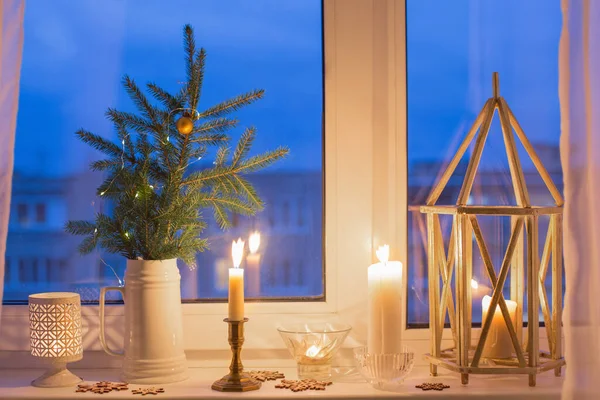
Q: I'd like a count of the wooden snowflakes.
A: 5